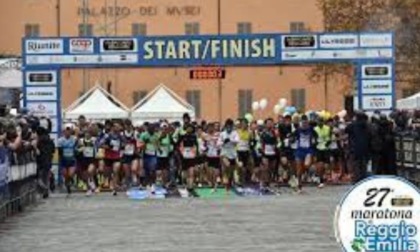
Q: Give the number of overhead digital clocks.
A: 1